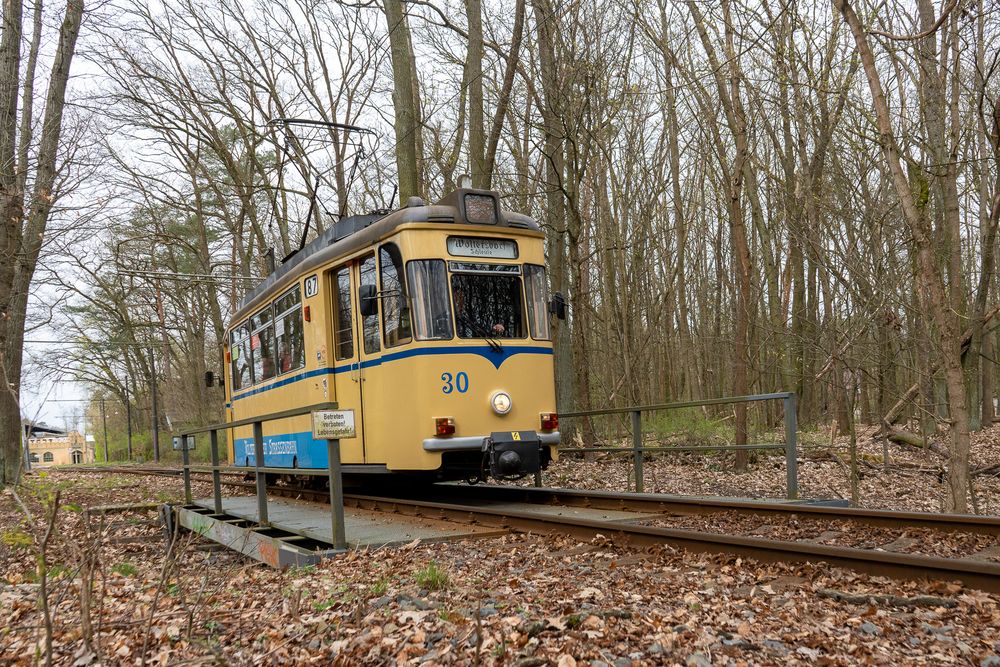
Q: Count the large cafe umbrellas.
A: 0